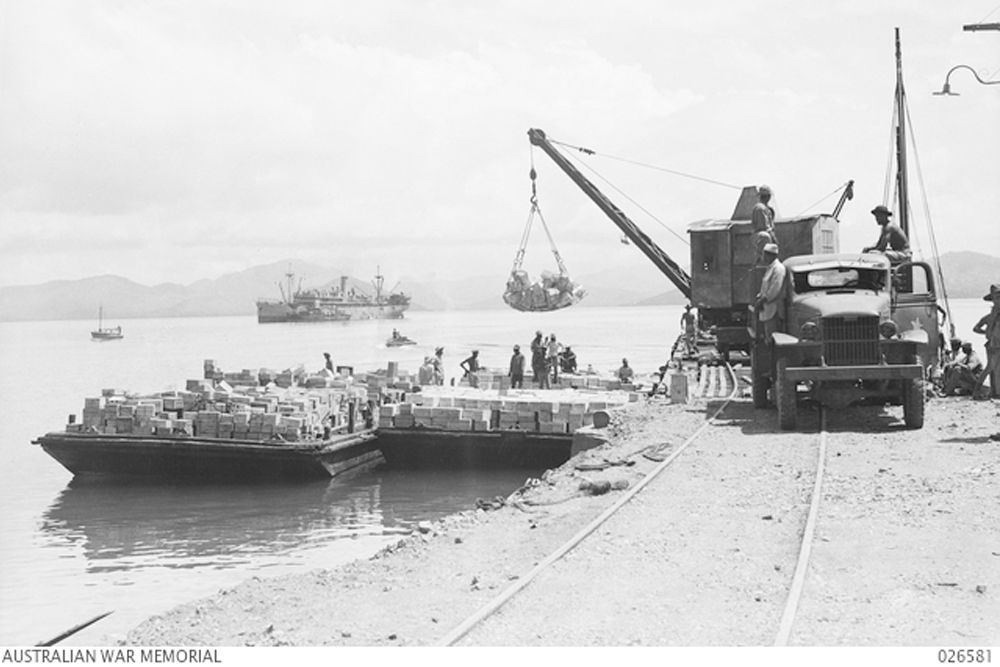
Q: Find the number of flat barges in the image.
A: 2